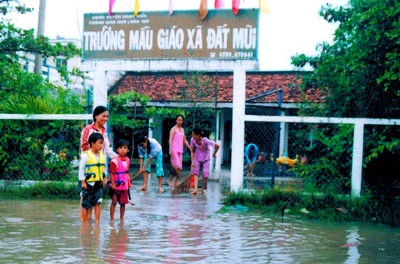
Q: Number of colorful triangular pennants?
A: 7